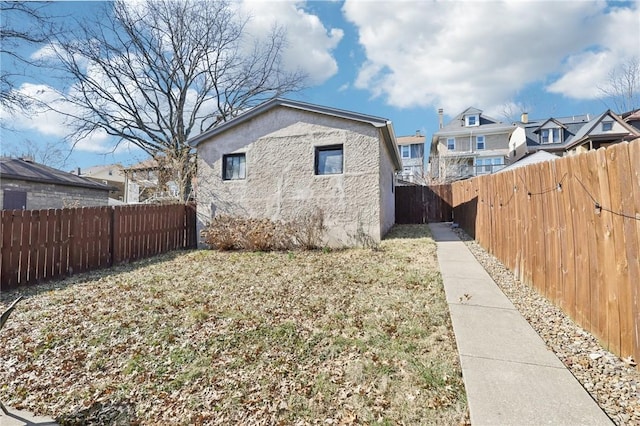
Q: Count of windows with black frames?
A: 2